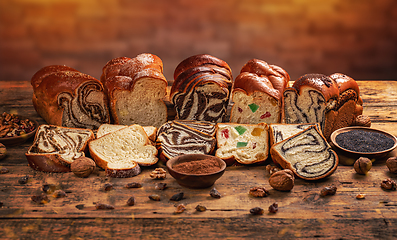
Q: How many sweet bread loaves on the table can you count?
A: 5